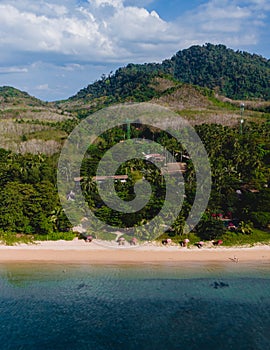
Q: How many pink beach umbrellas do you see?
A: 7